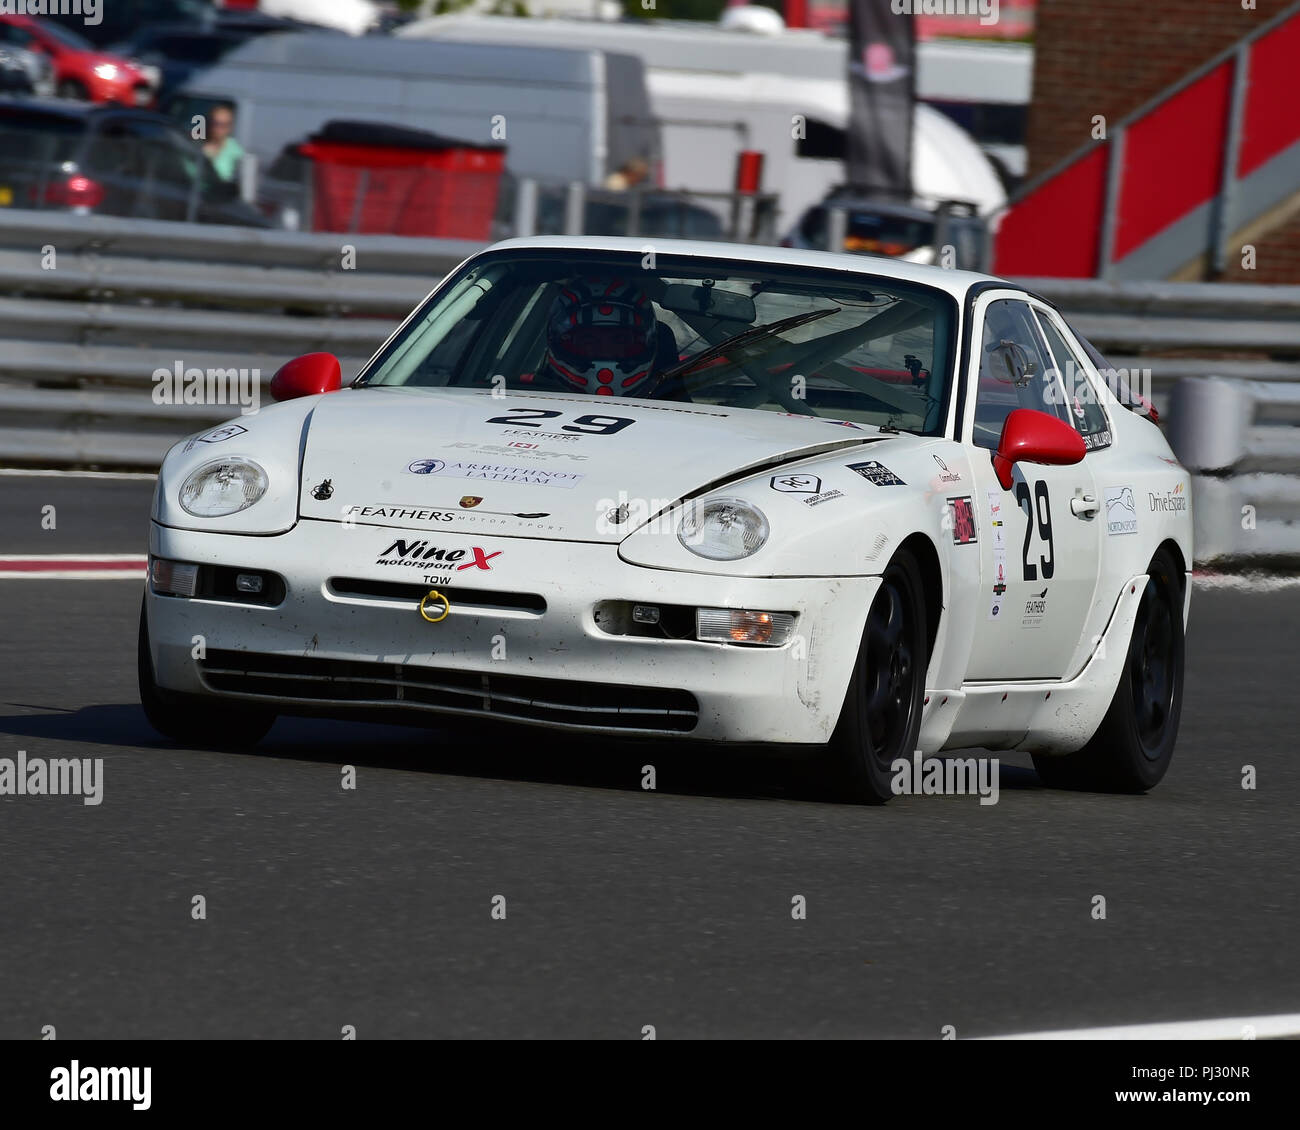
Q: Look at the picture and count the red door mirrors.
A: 2